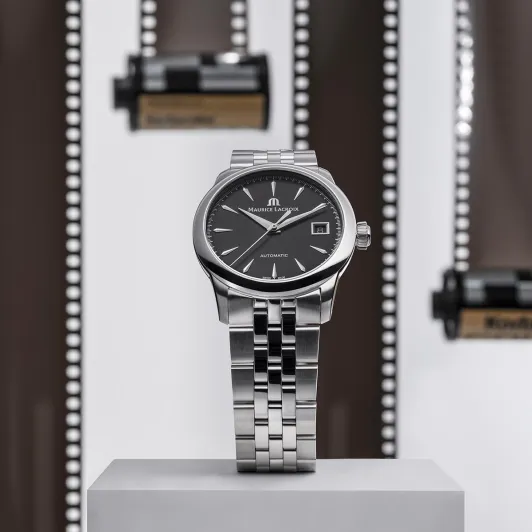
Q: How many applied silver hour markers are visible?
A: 11